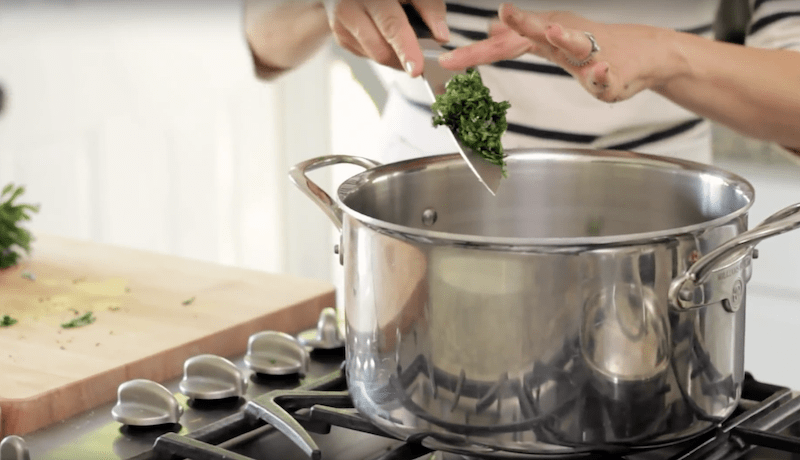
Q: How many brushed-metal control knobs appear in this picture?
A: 5